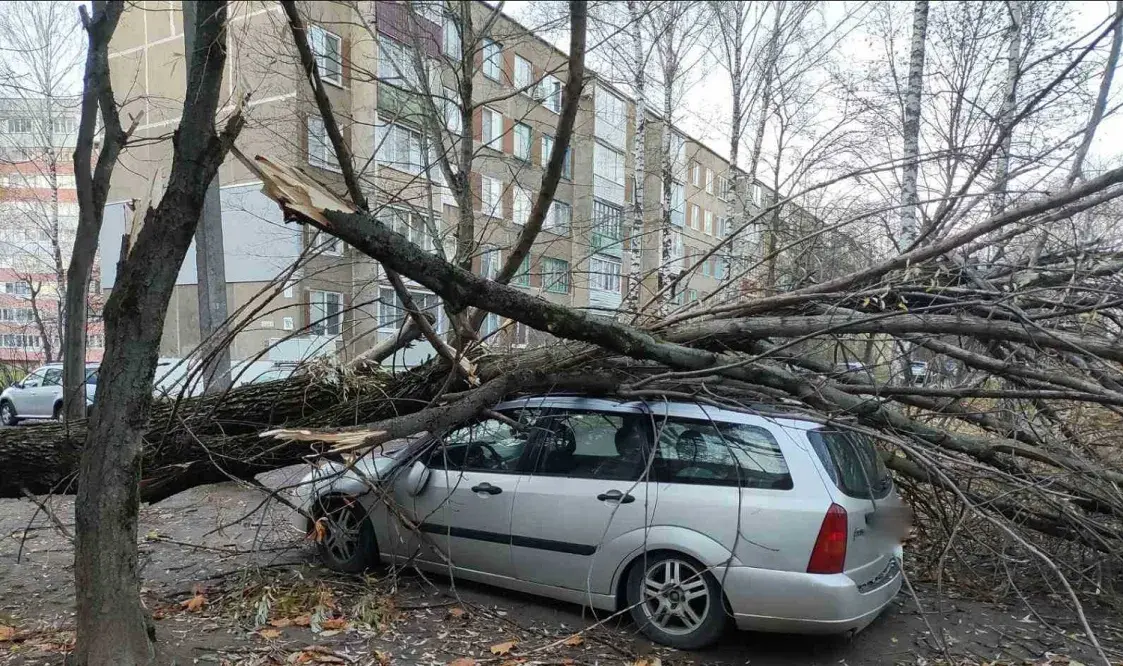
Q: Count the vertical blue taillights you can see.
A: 0